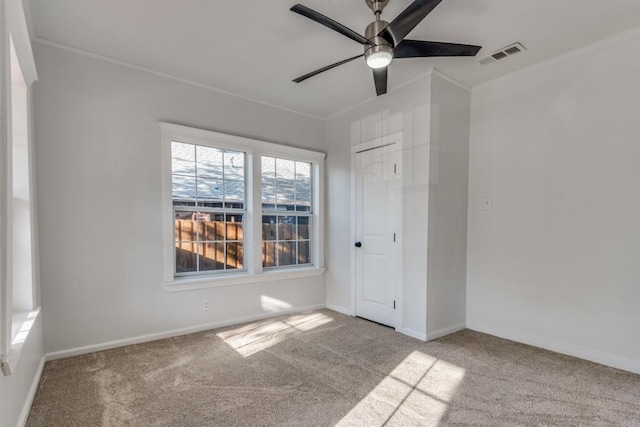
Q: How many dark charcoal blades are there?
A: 5